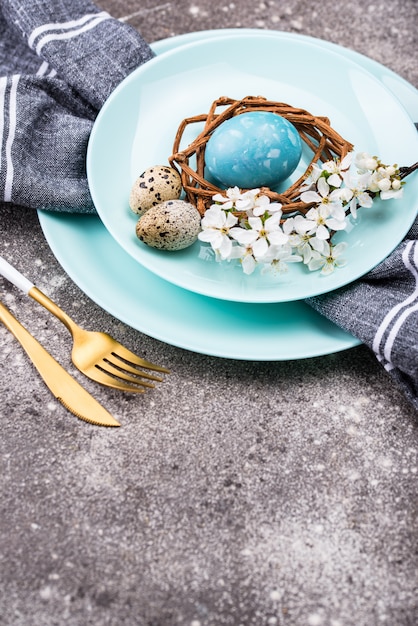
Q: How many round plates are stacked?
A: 2